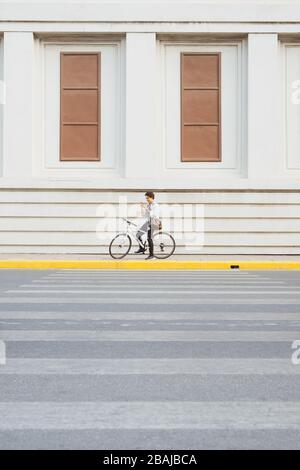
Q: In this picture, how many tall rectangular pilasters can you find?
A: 3